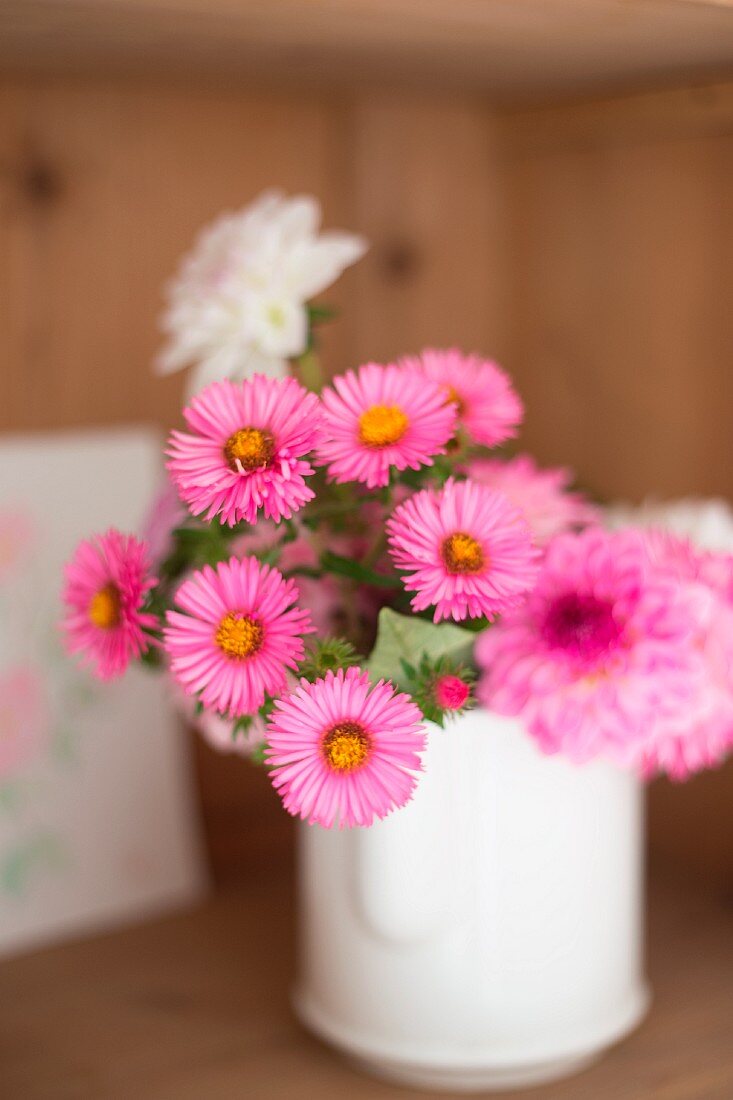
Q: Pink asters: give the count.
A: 7